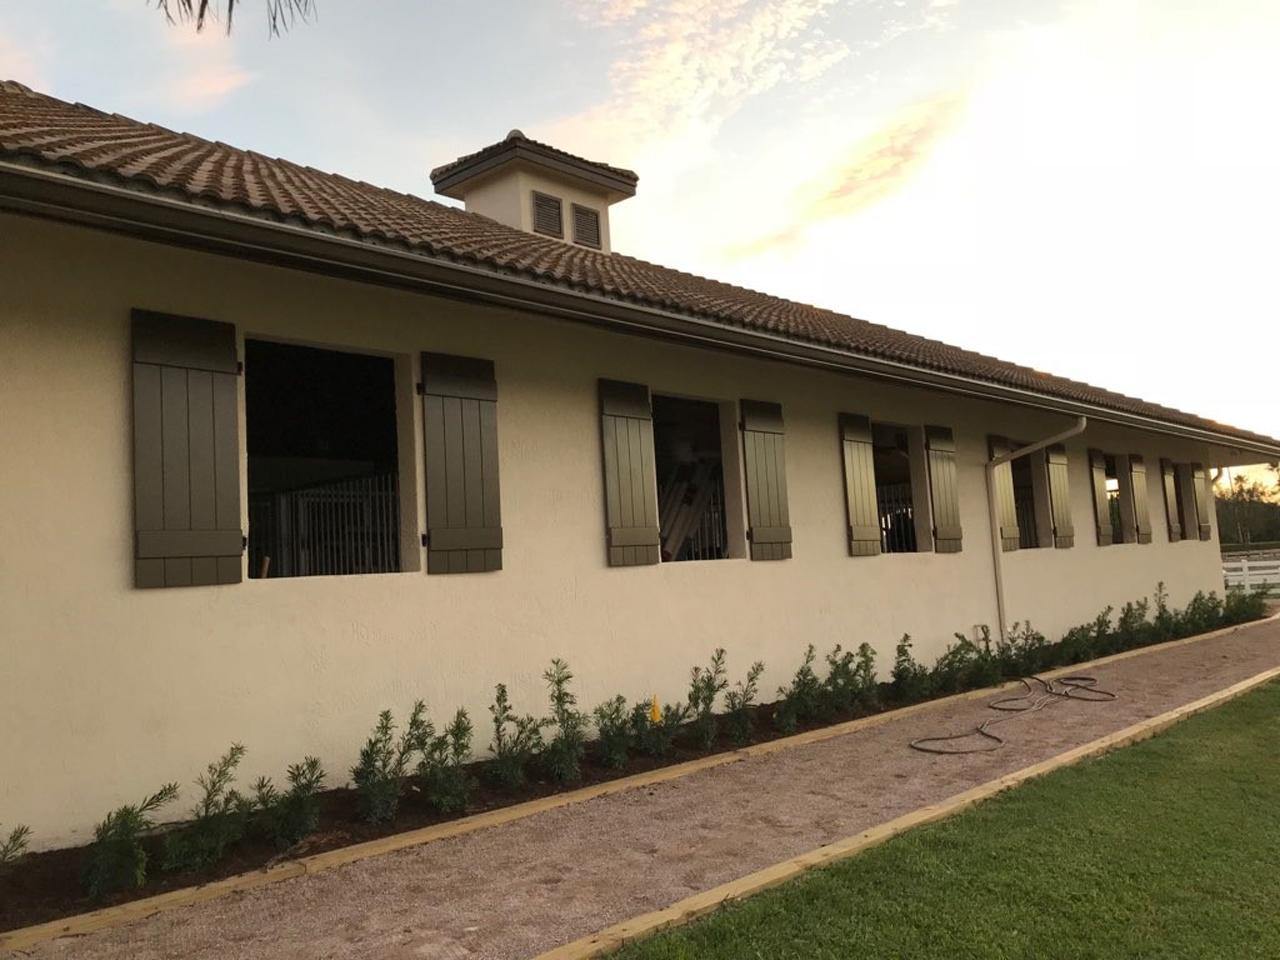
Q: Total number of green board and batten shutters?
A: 12